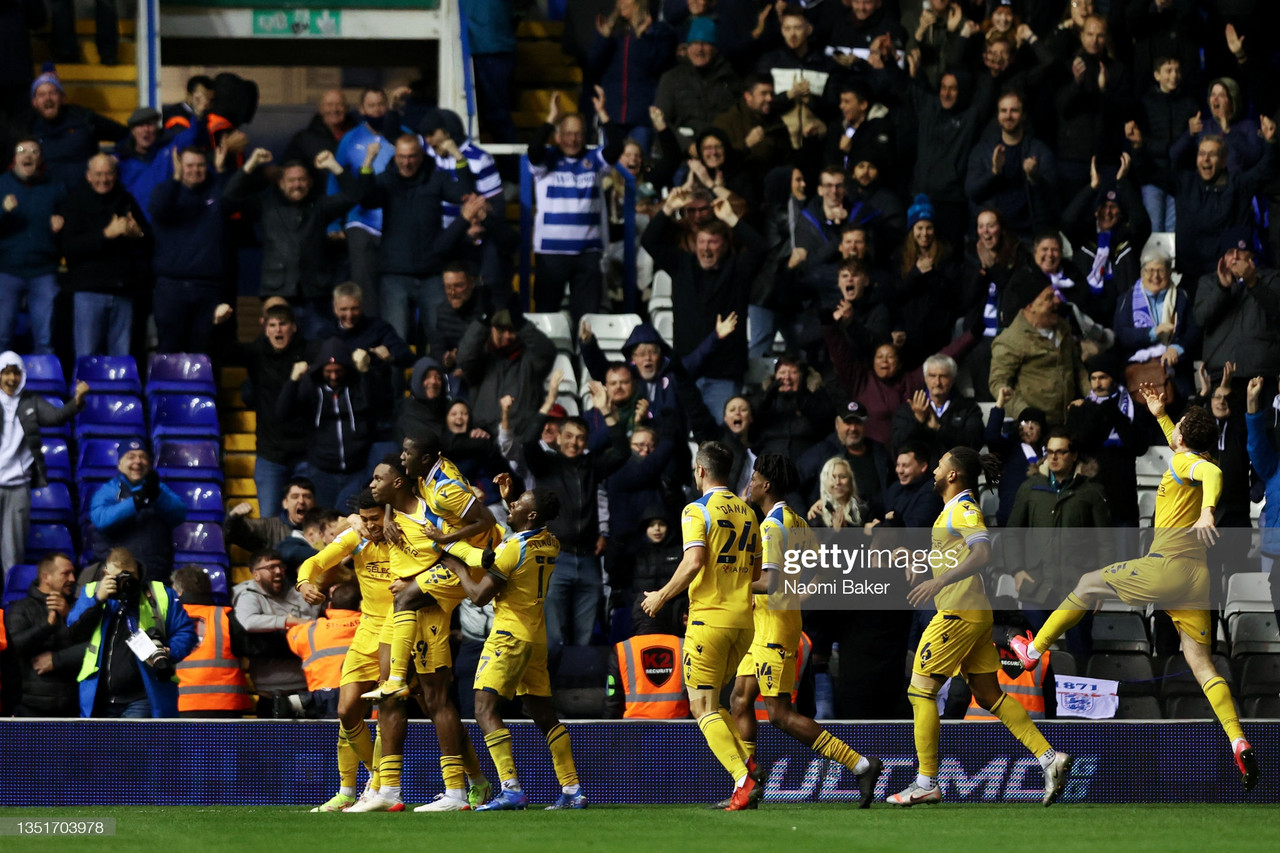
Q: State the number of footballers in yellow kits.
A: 8